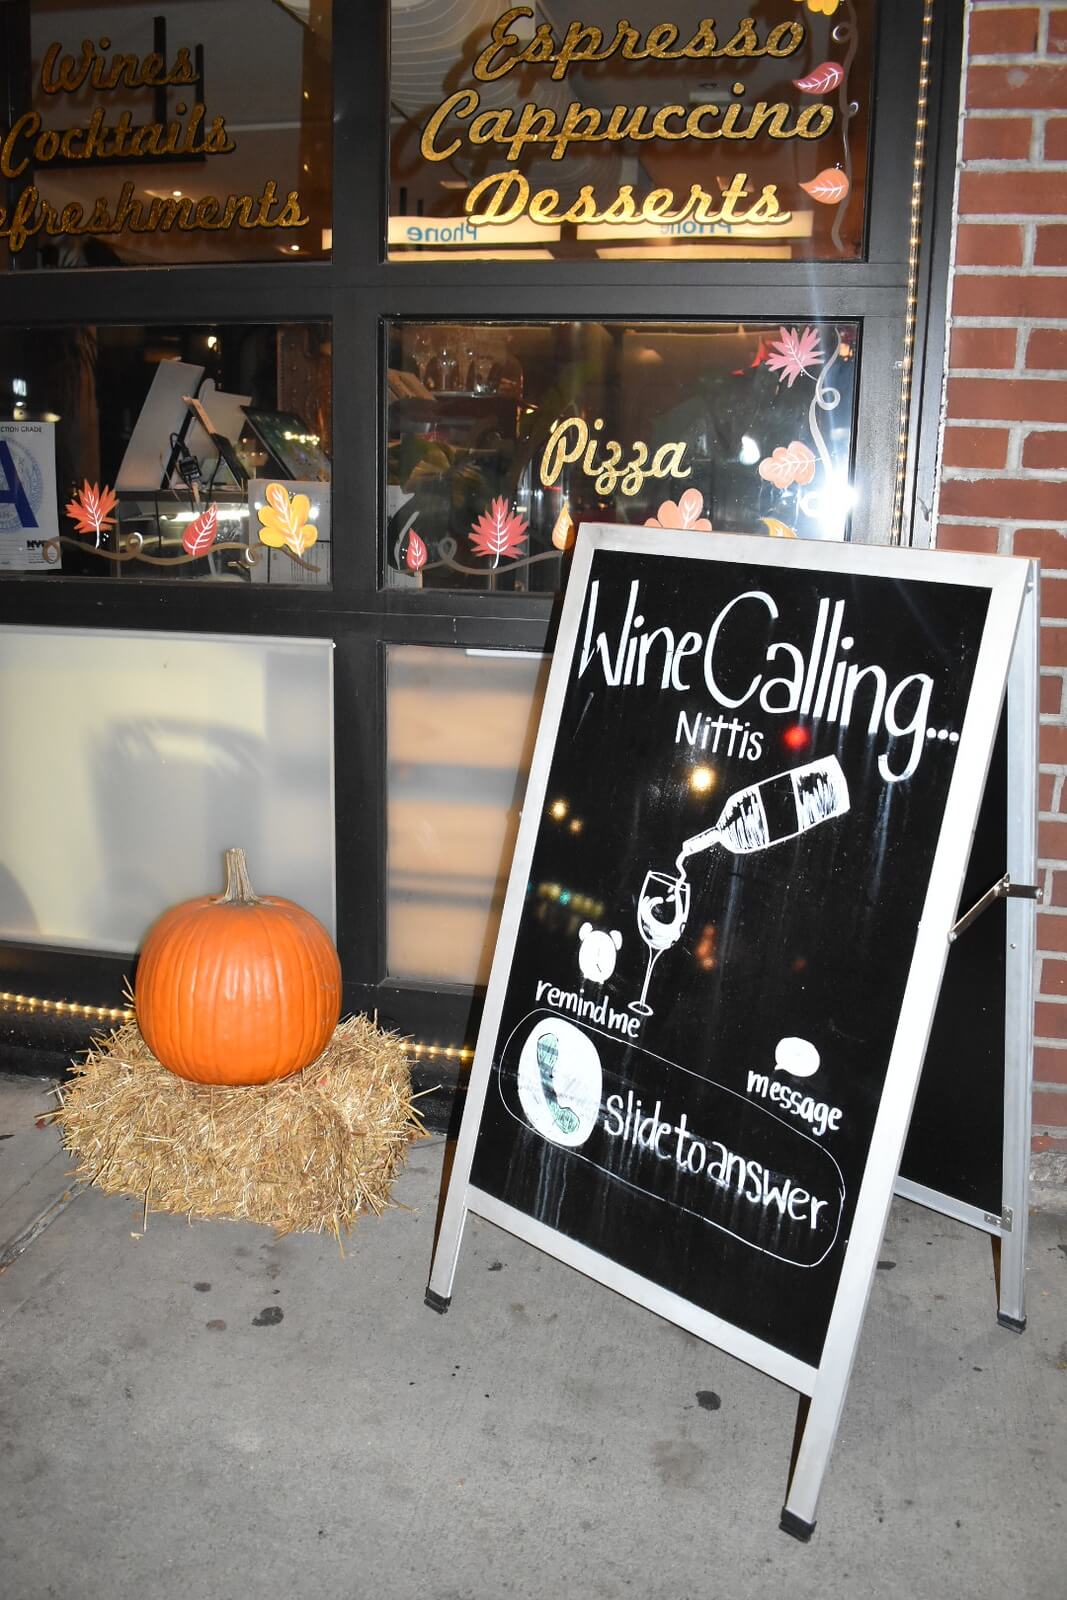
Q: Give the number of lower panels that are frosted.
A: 2